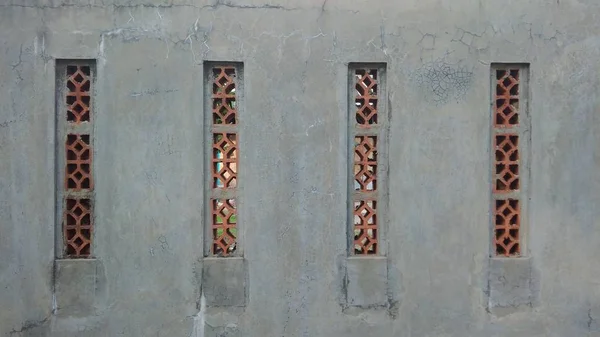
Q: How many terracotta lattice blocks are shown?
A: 12